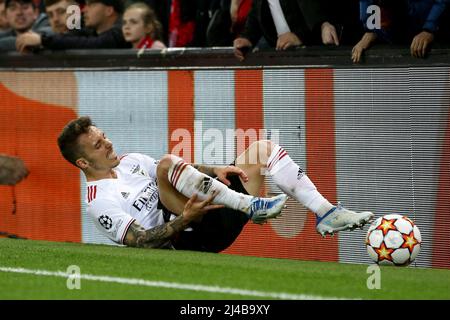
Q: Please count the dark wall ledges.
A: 1